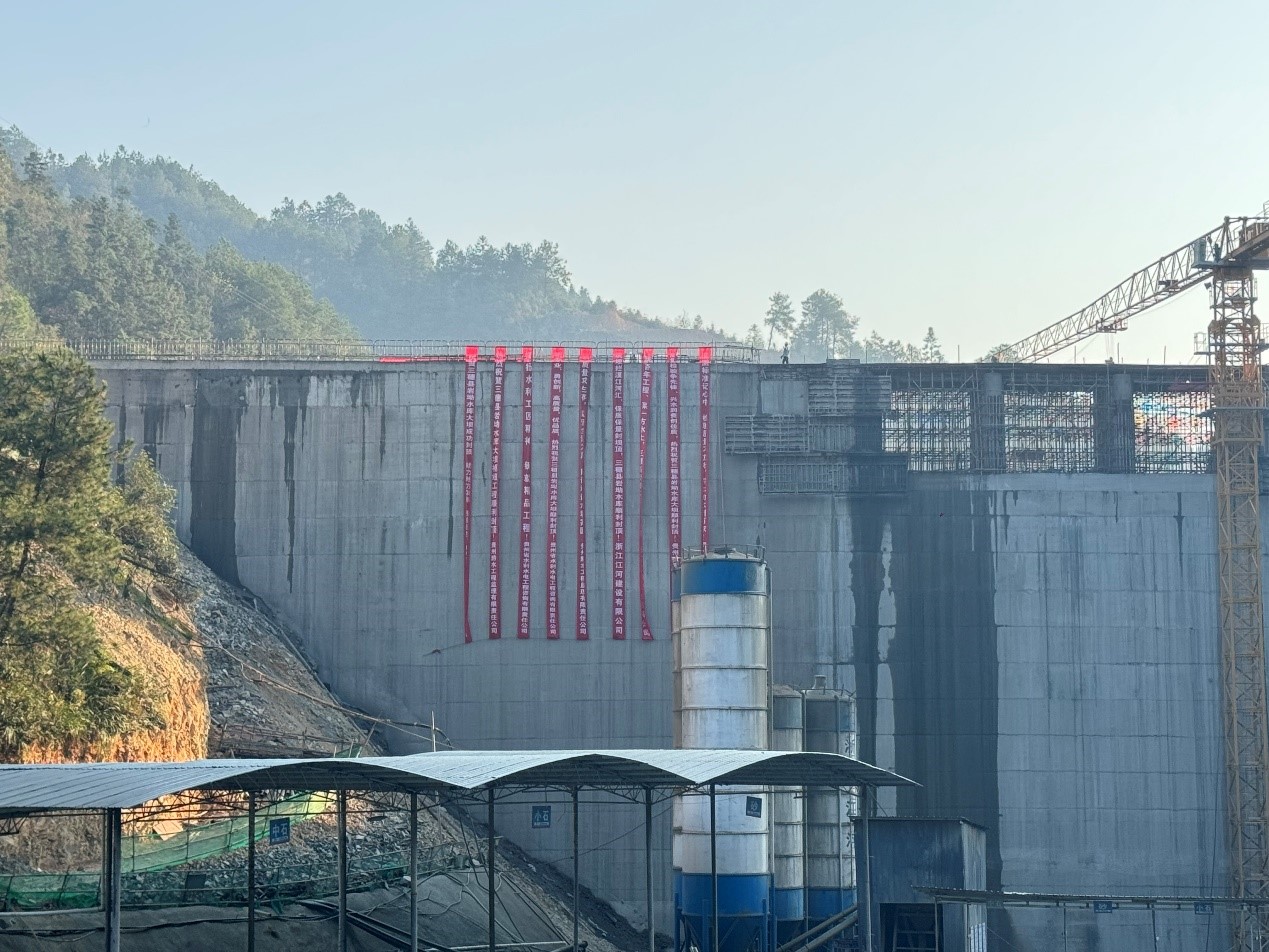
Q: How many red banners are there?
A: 9